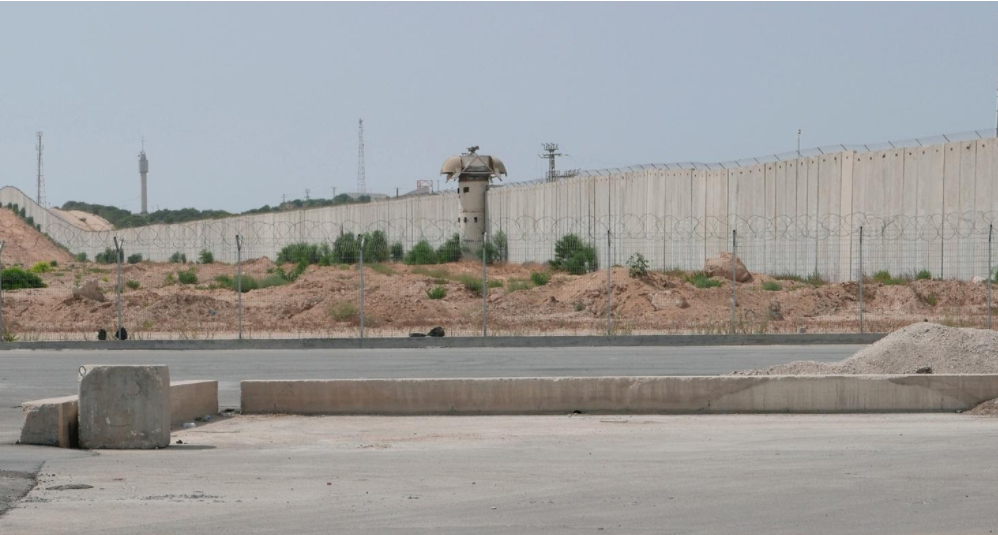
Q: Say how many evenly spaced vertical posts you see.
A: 9